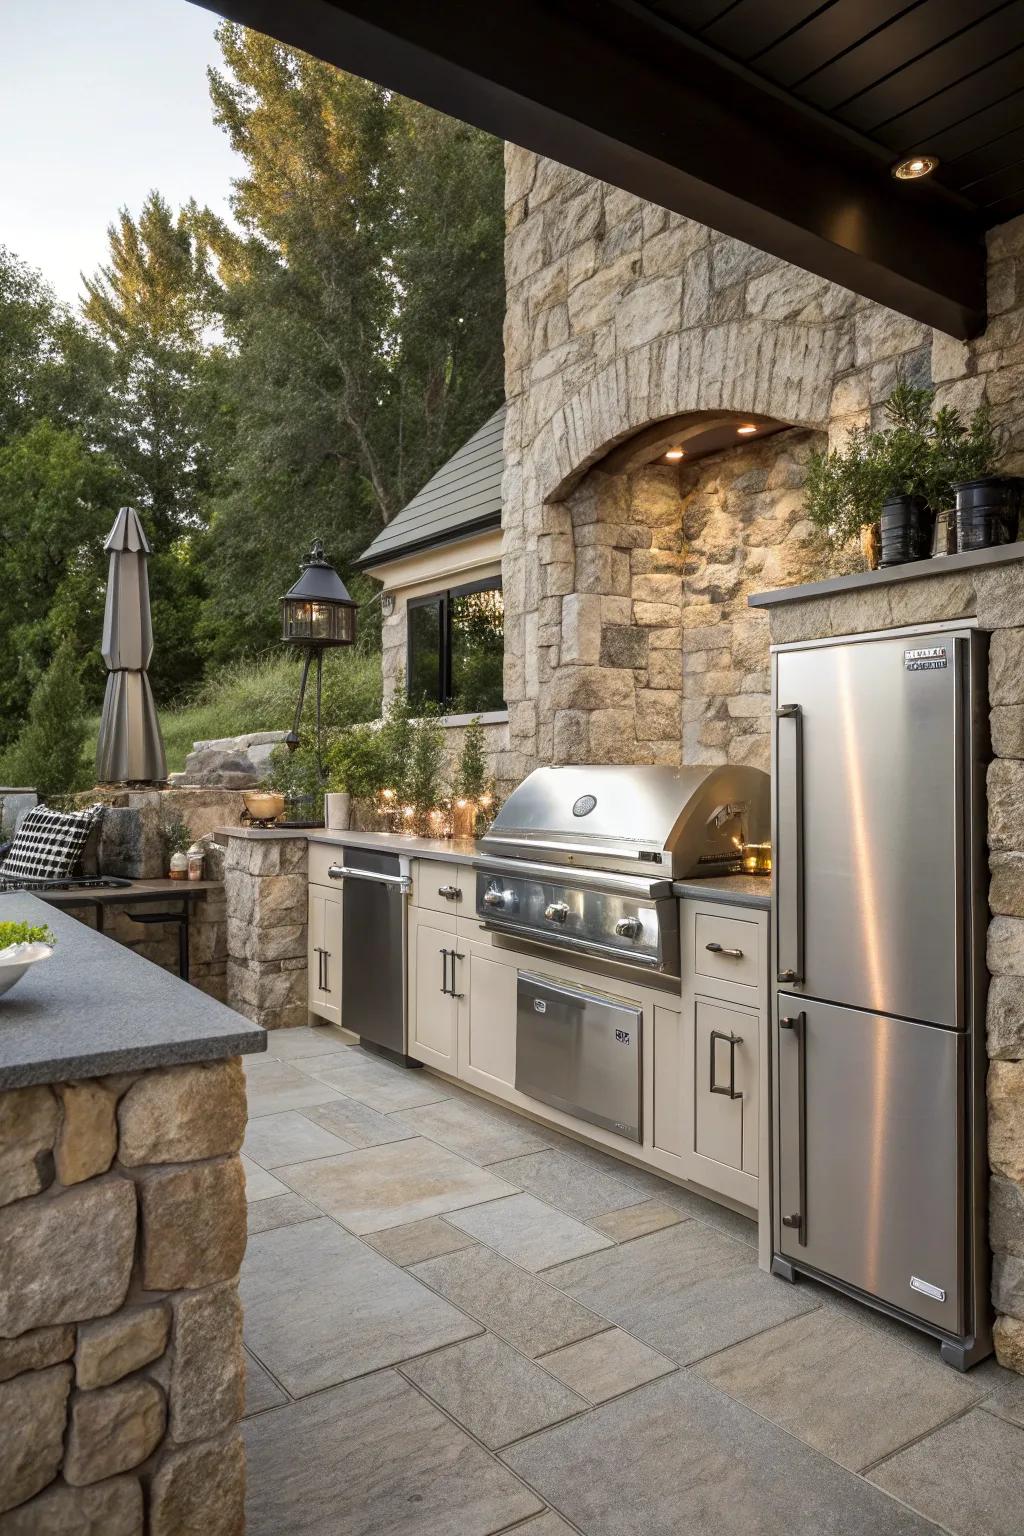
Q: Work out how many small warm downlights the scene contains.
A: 3